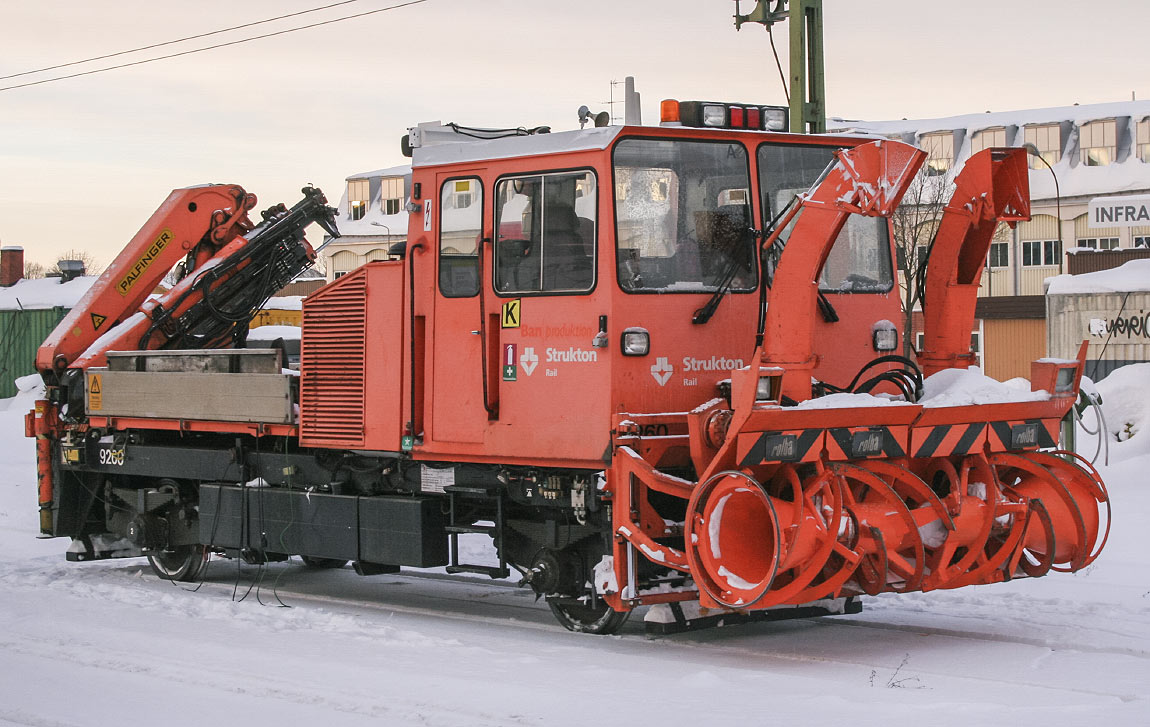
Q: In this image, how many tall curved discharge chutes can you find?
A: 2